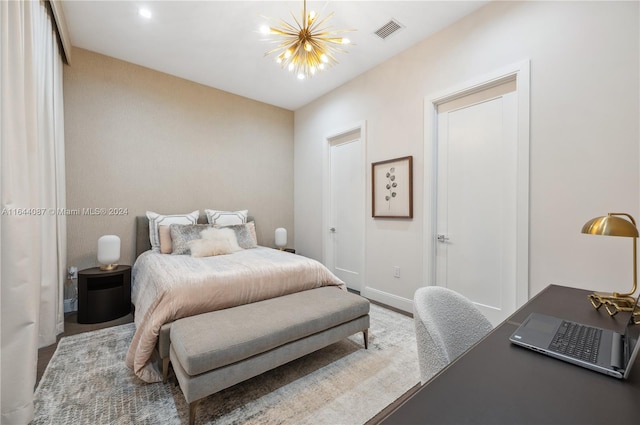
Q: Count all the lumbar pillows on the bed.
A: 1